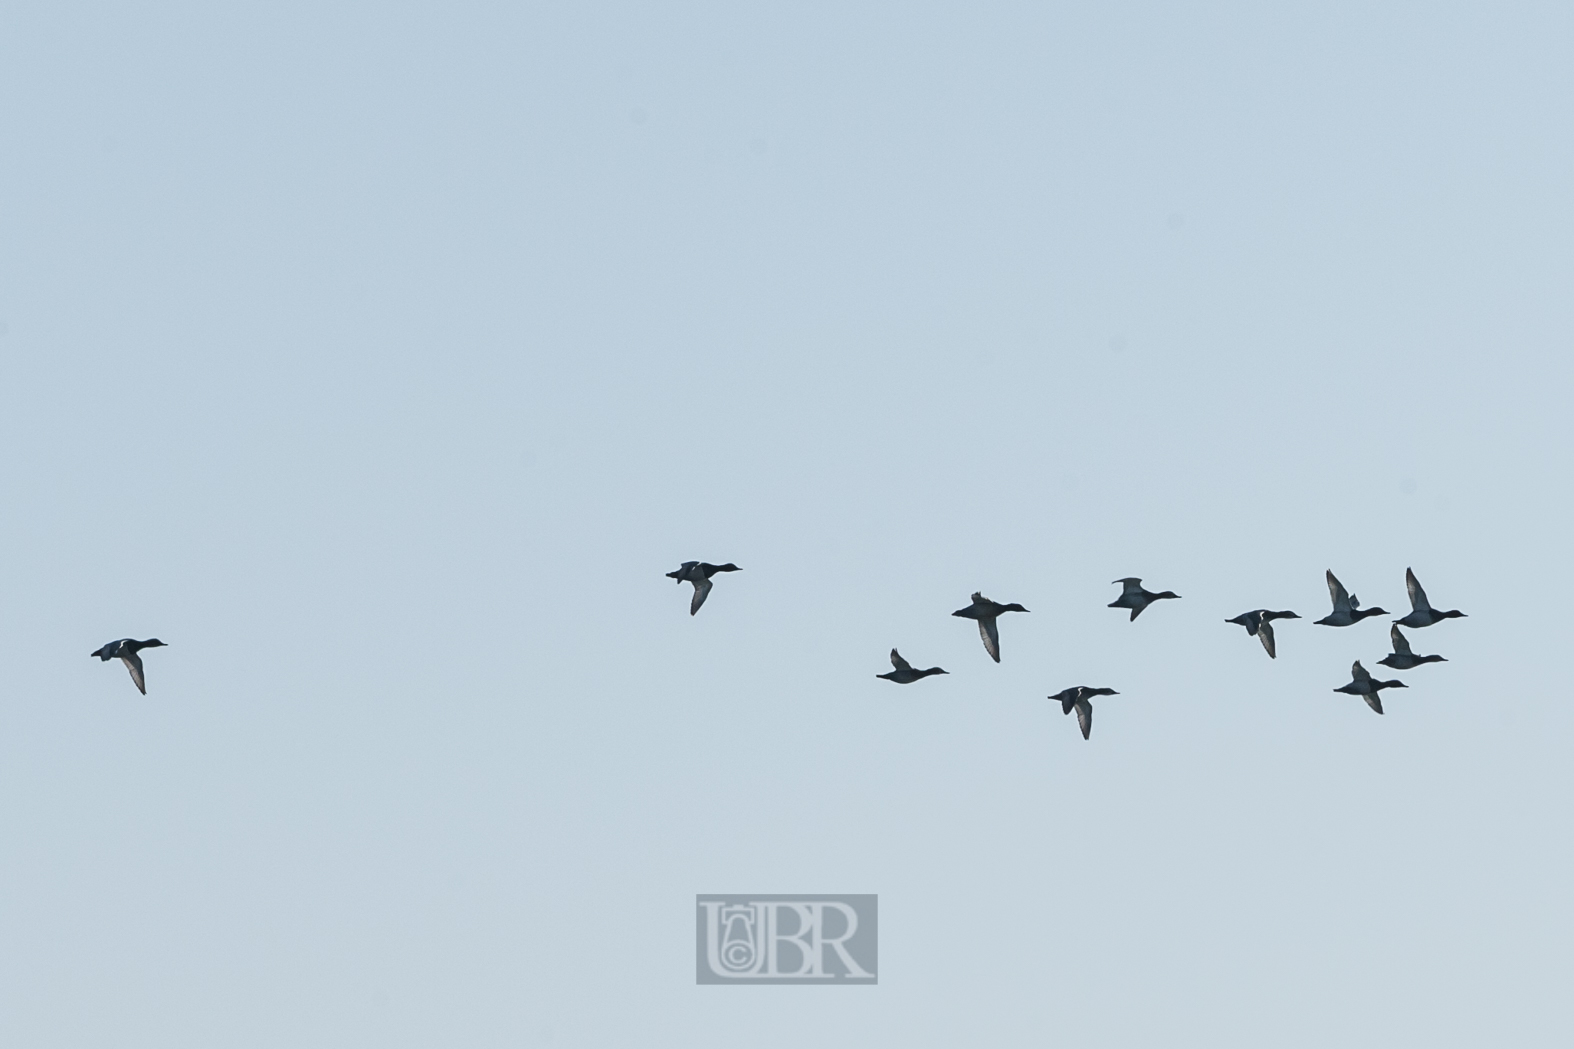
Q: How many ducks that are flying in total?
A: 11